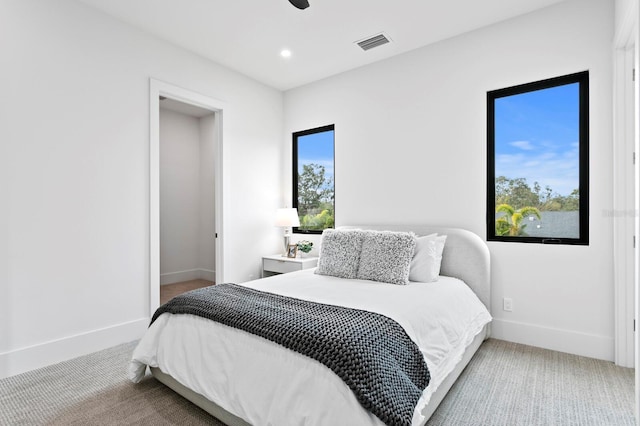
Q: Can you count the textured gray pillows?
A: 2